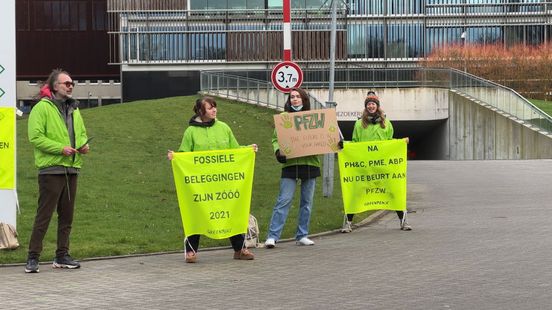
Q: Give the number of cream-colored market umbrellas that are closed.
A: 0